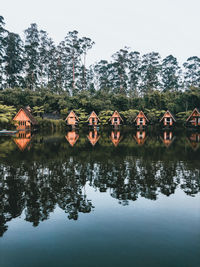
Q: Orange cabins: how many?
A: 7